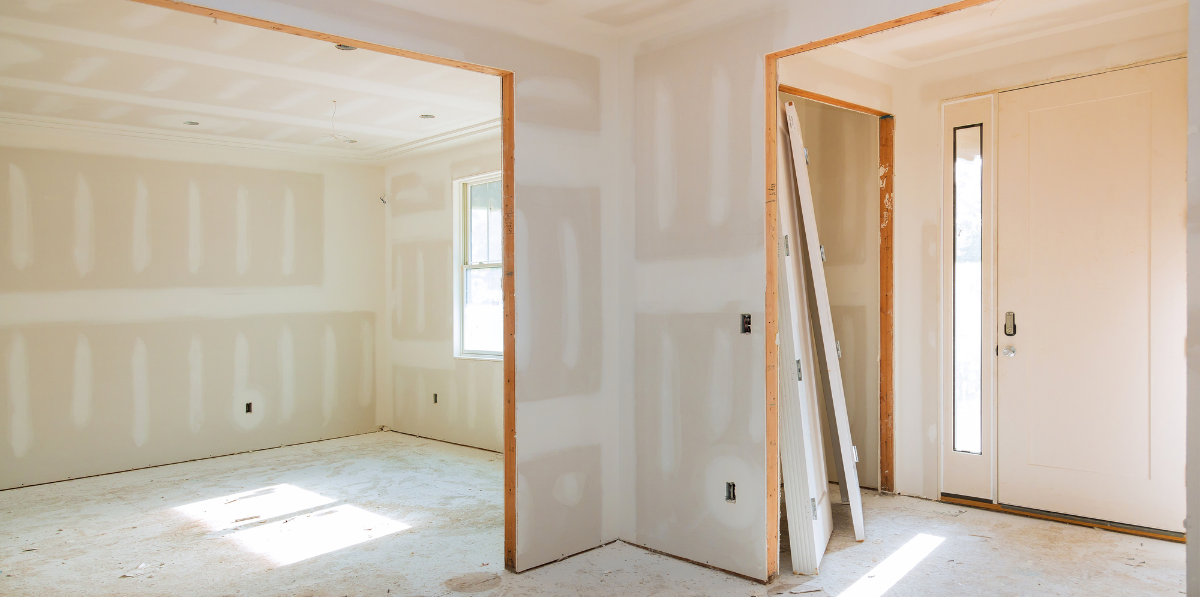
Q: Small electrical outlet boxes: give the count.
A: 4